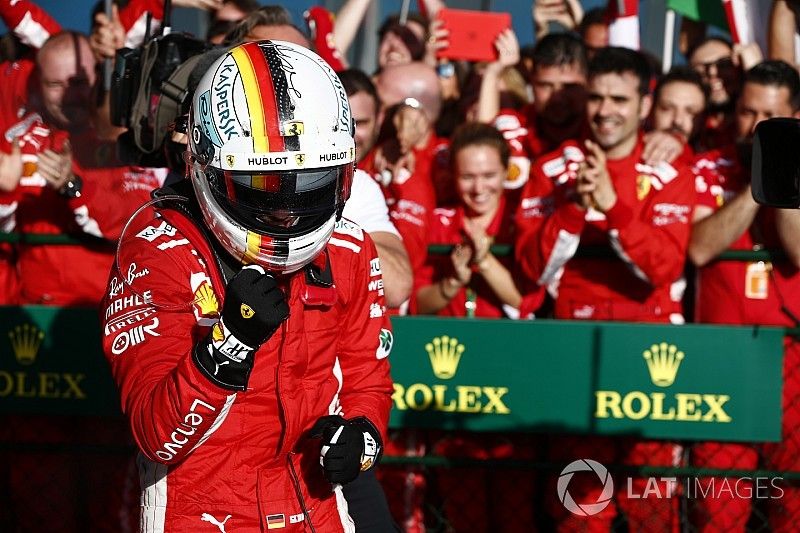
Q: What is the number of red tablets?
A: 1